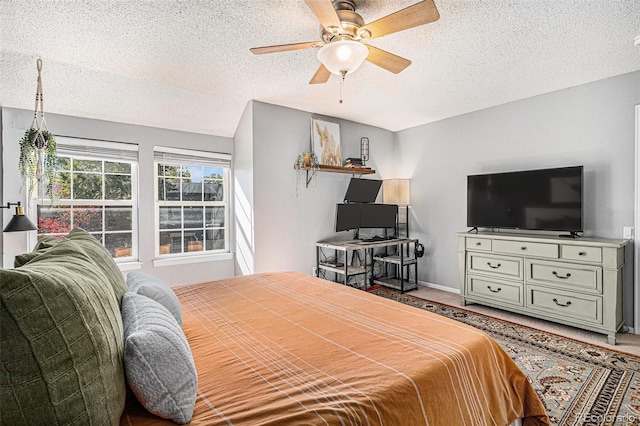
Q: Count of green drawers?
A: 7